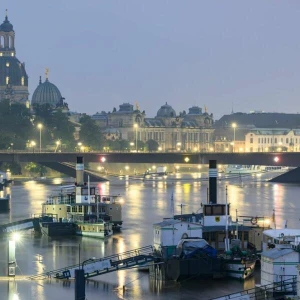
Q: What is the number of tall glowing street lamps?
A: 3